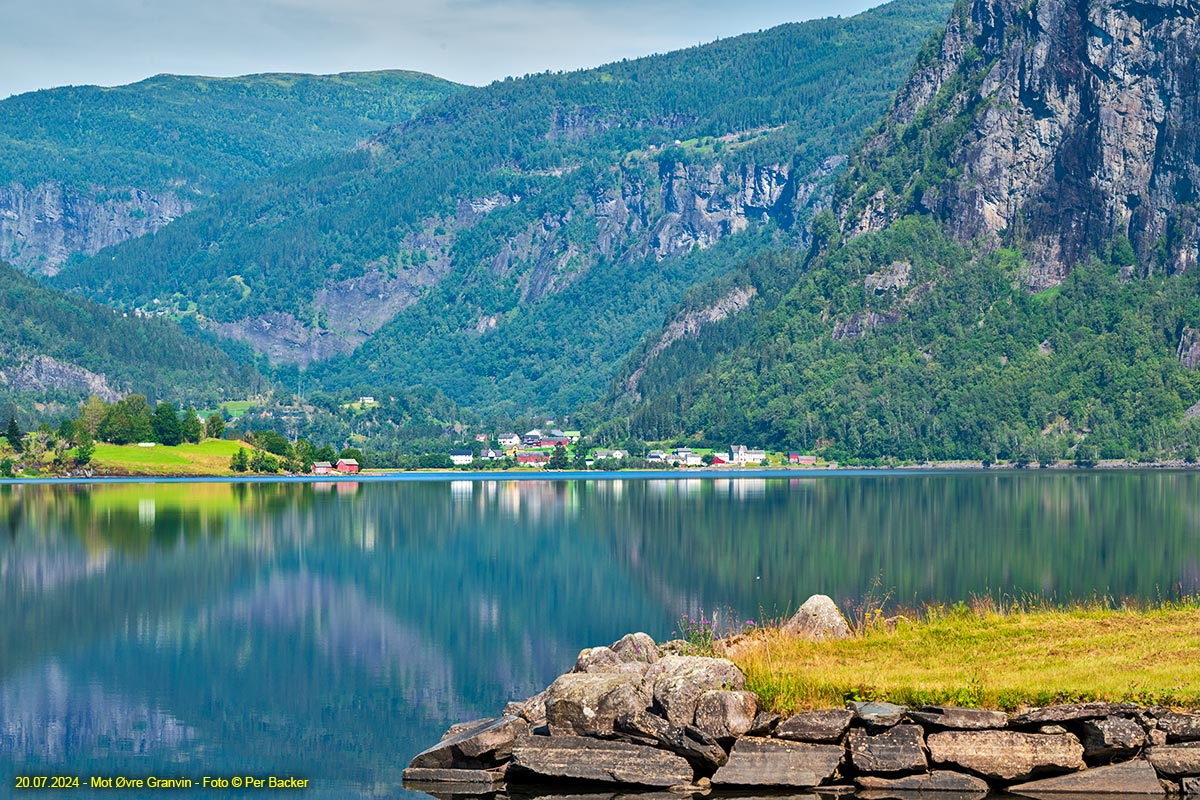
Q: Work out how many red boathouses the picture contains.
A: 2